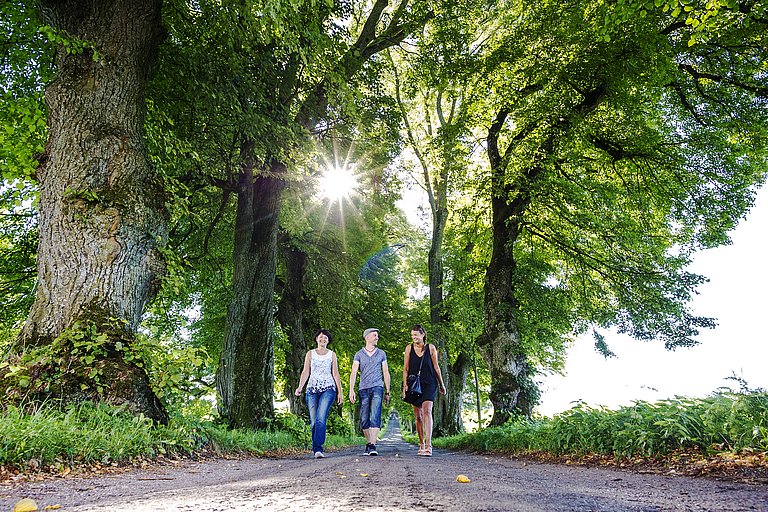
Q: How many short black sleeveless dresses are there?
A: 1